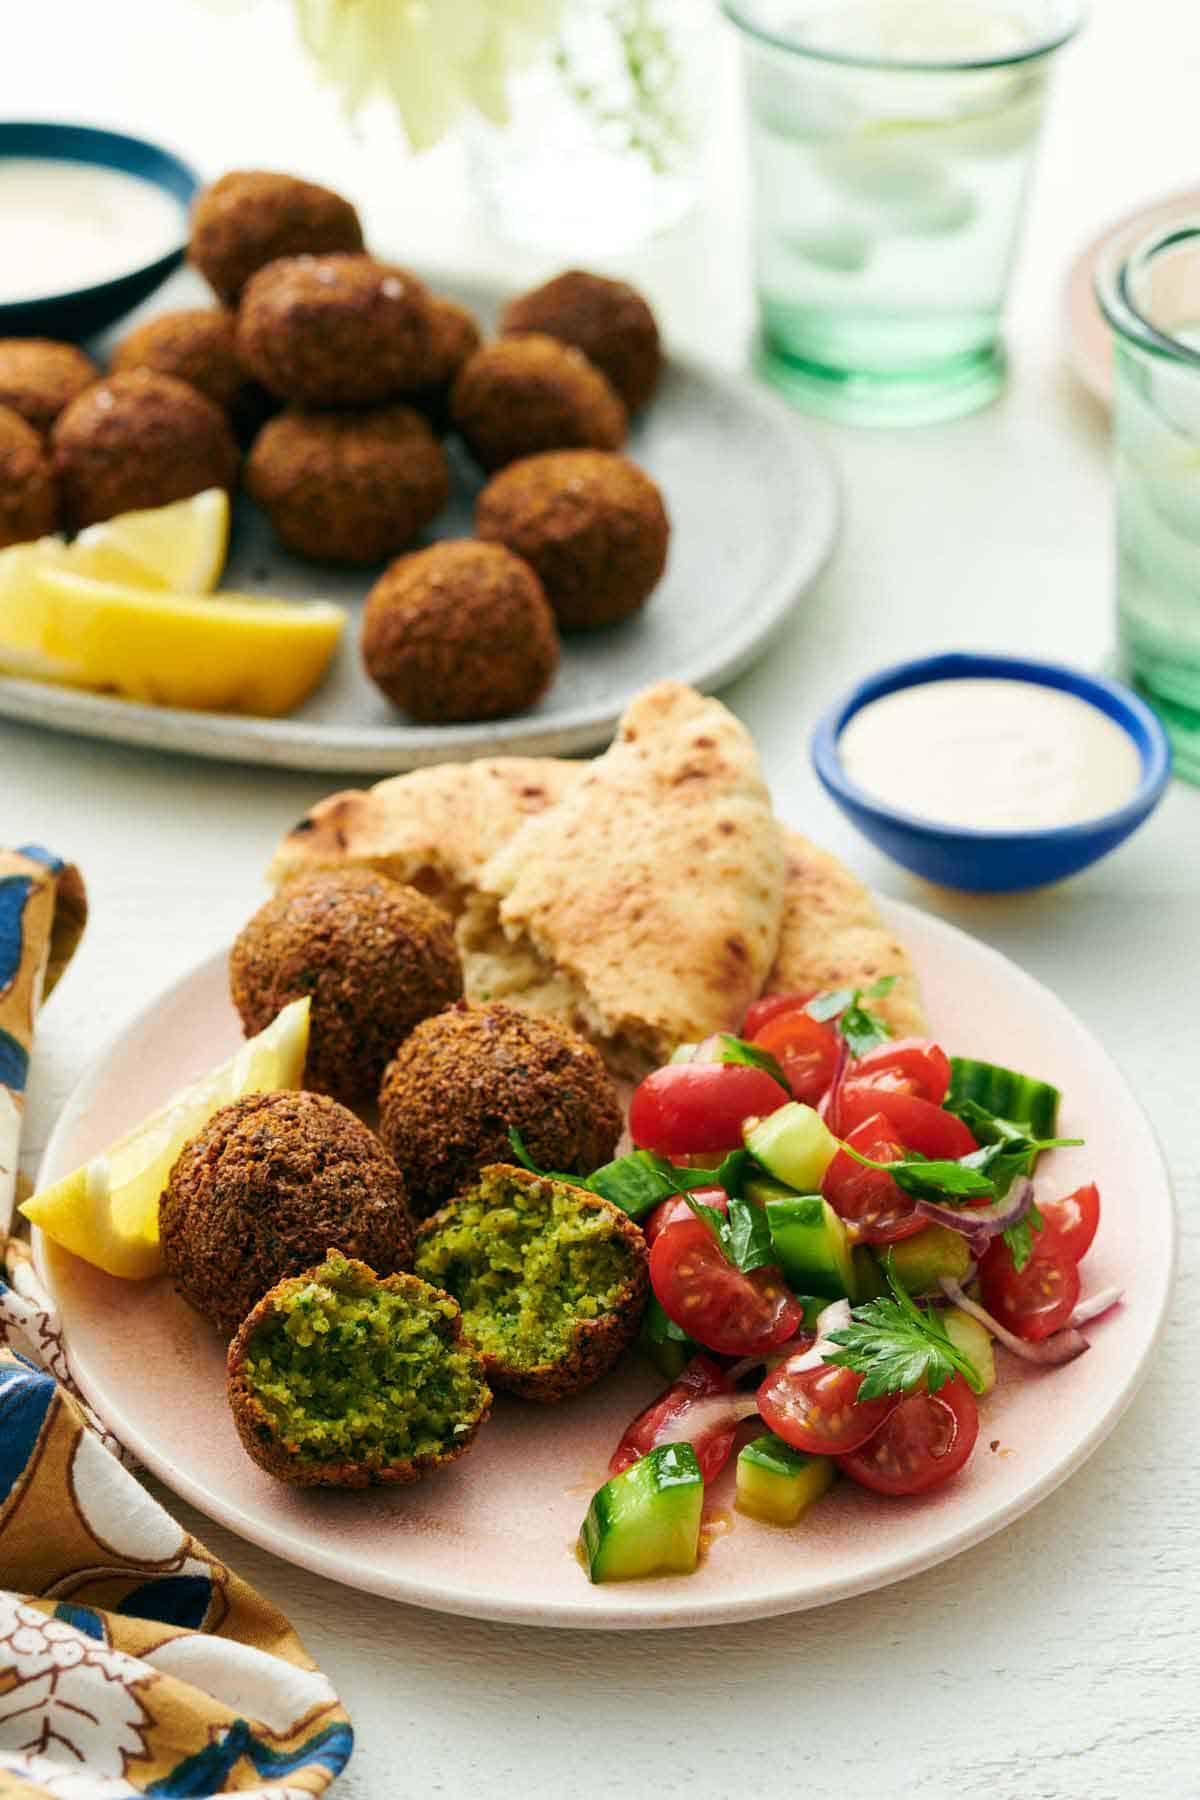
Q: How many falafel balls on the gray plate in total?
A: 12